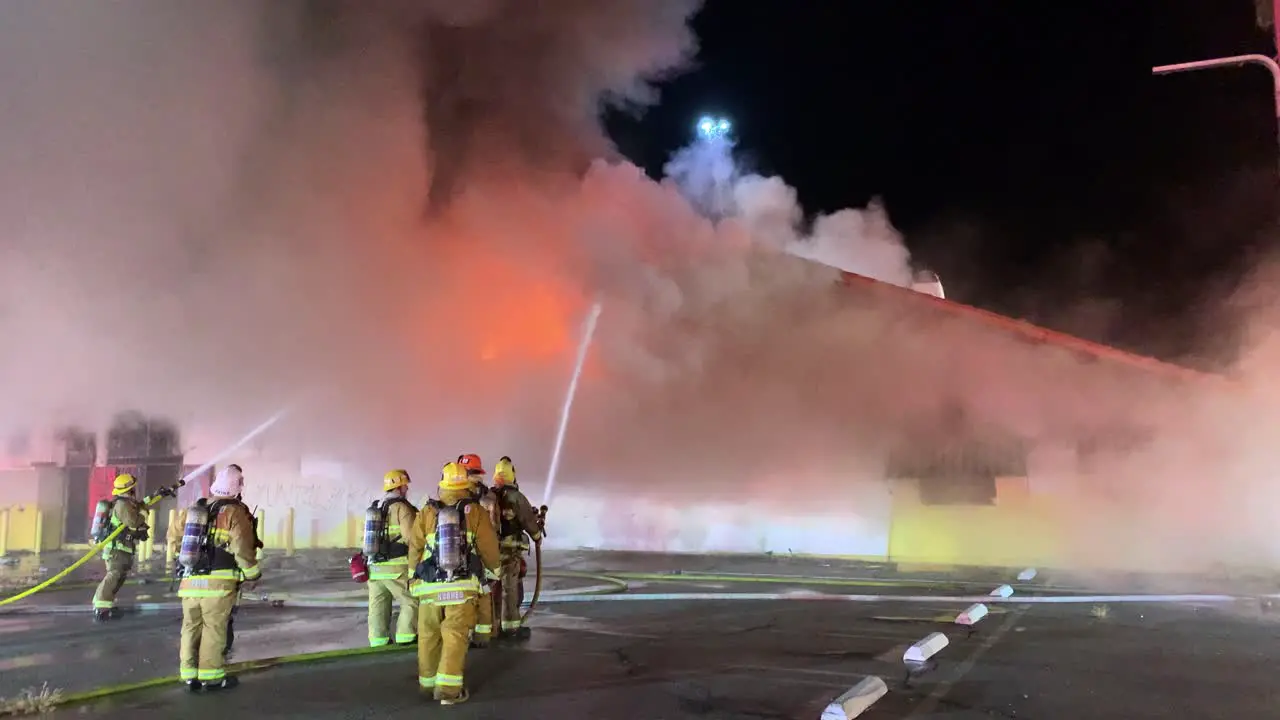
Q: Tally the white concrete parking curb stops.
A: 5